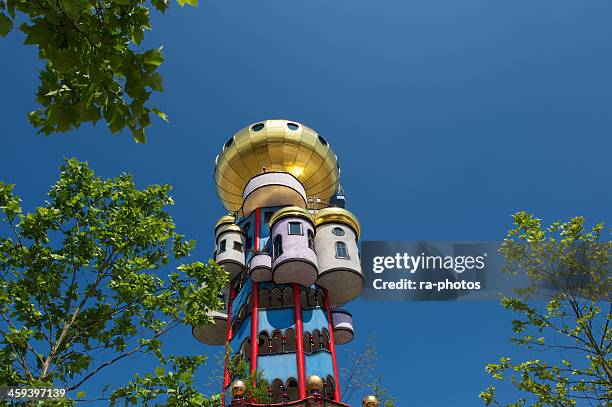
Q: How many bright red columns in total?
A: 4